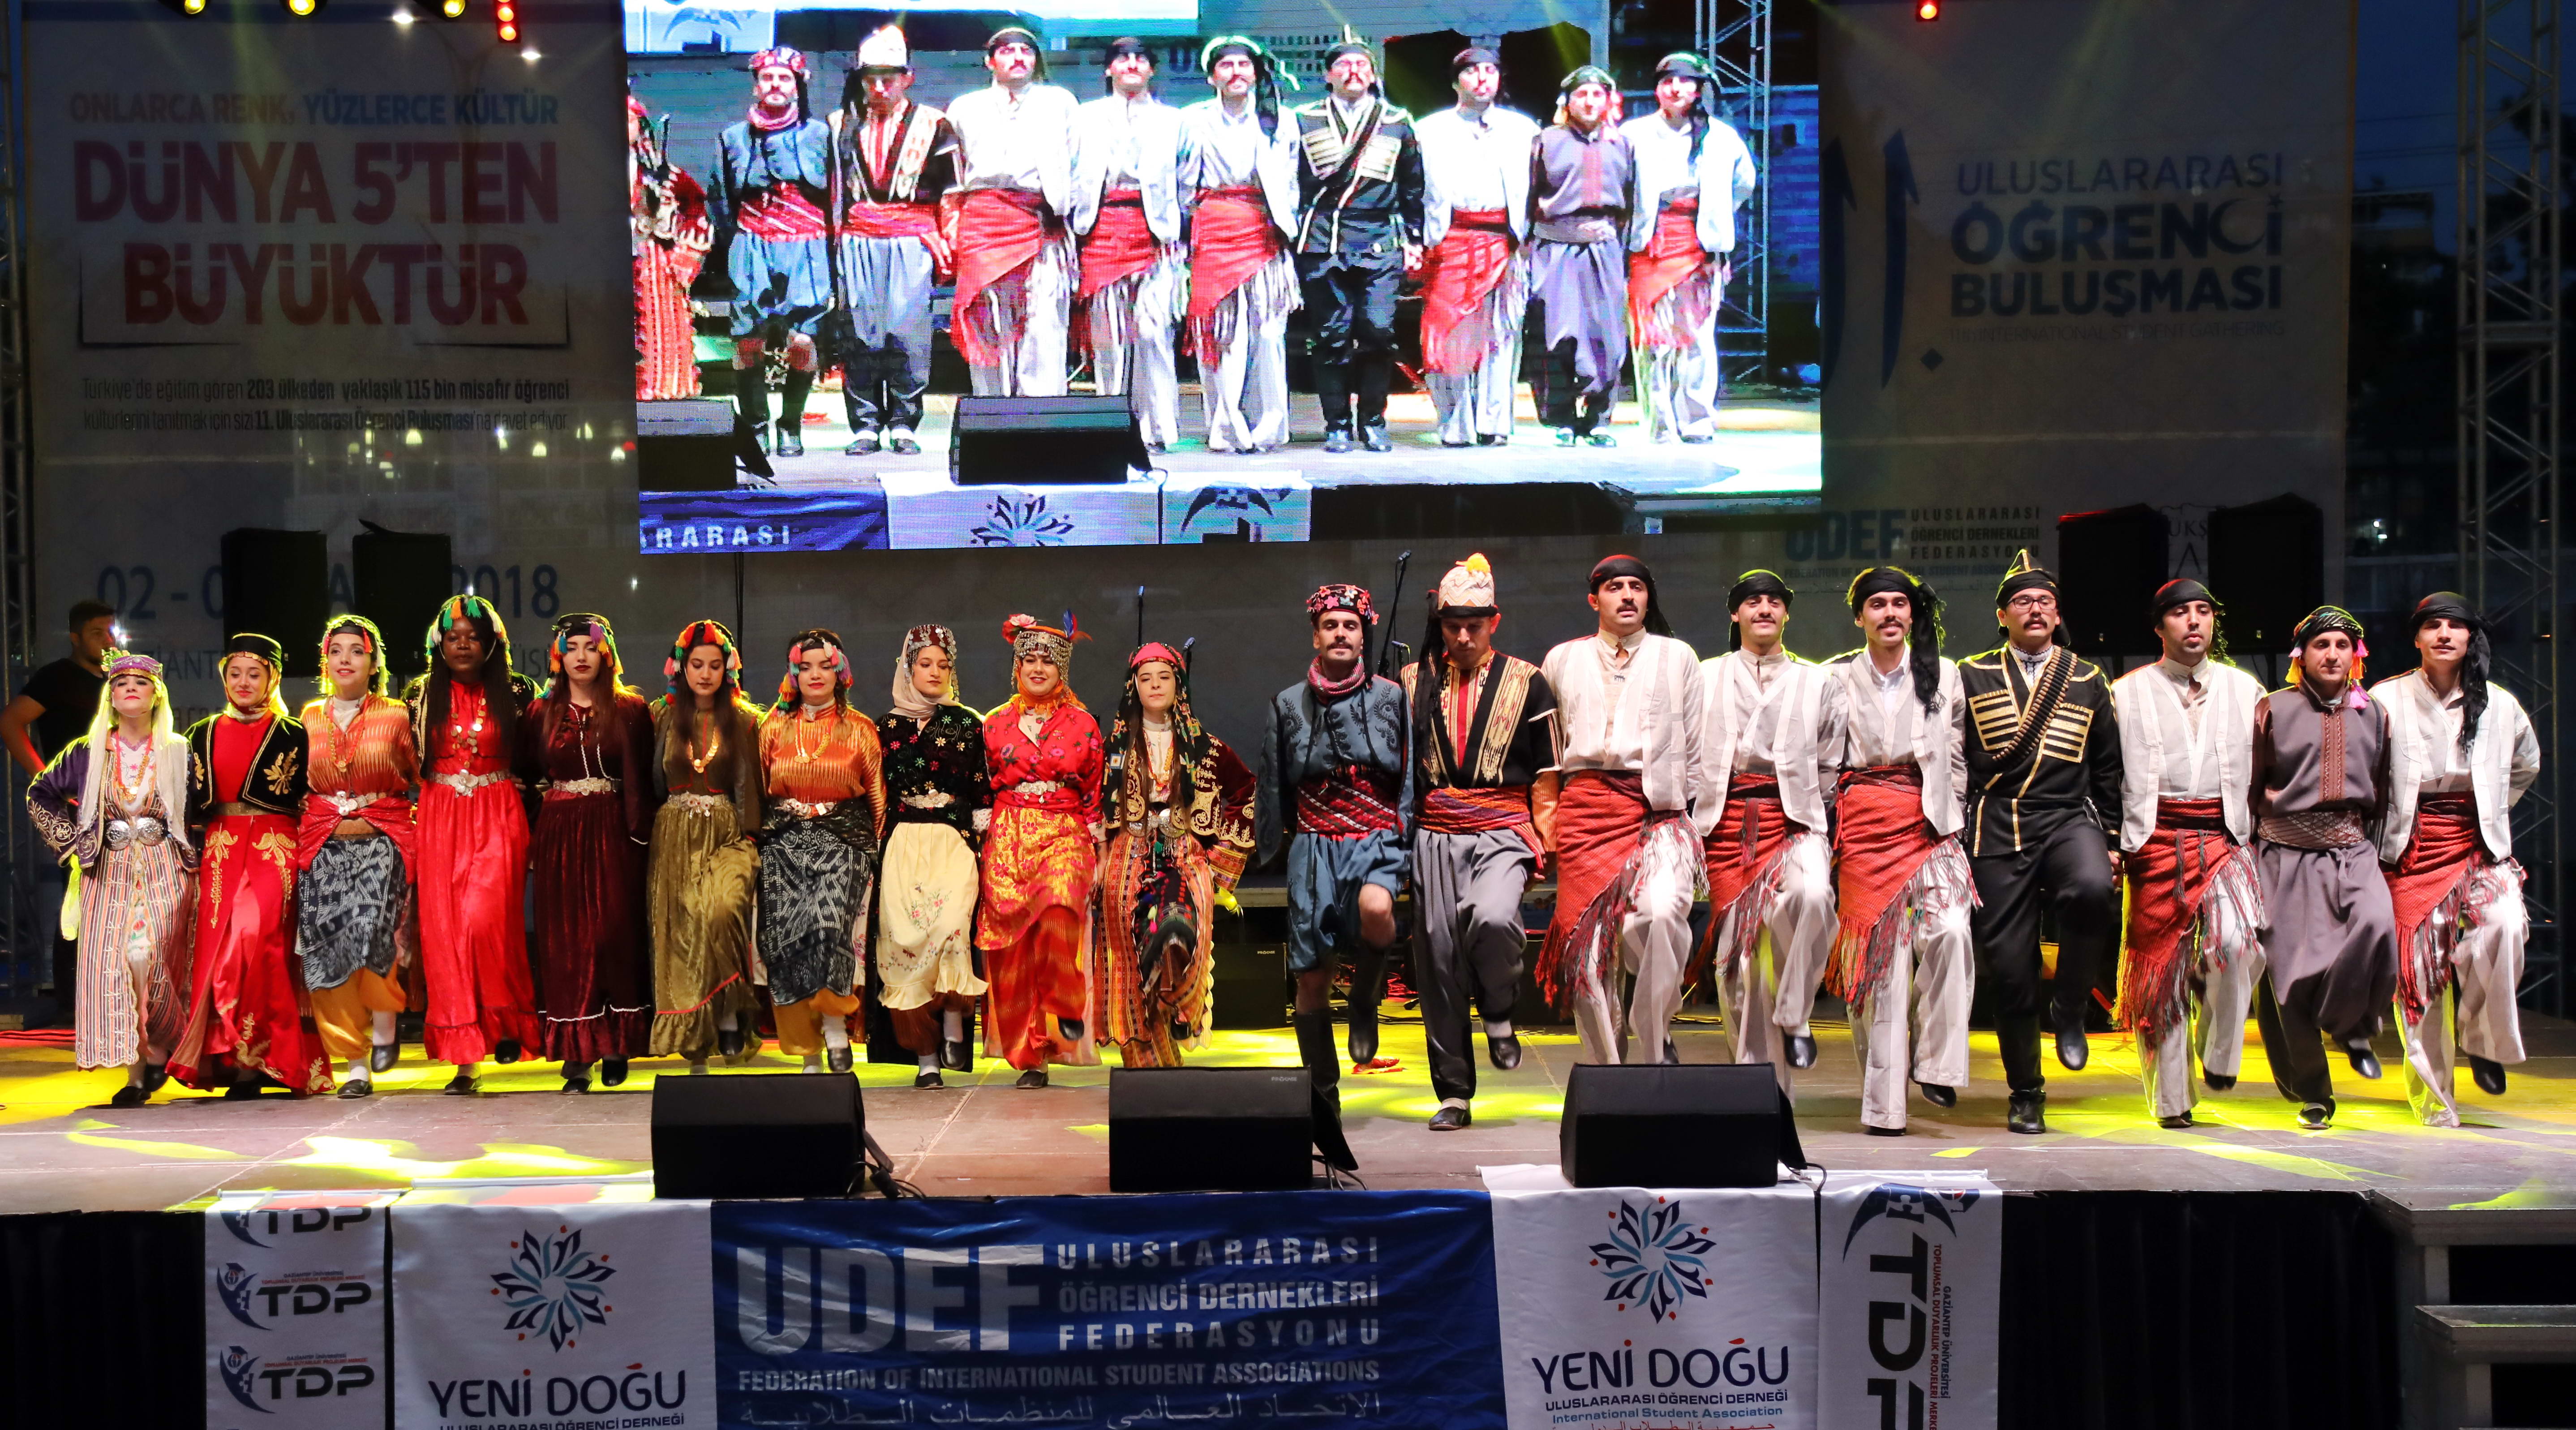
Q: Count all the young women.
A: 10